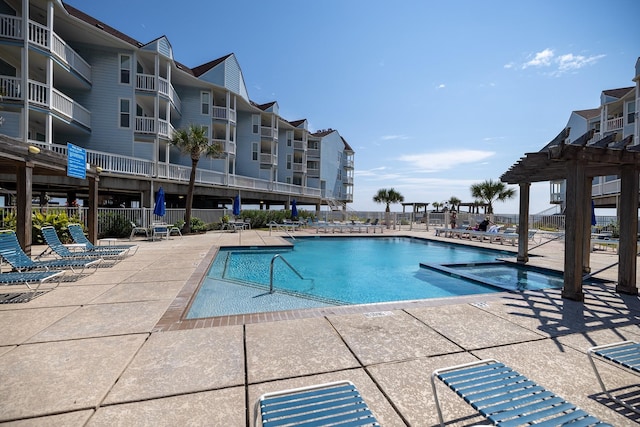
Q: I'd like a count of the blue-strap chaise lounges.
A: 7